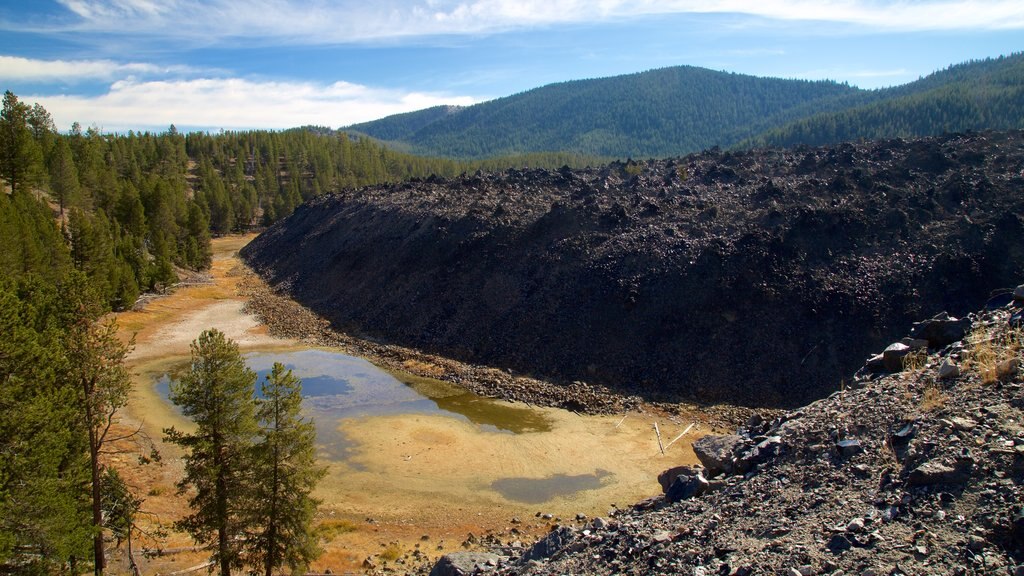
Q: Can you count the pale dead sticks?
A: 3